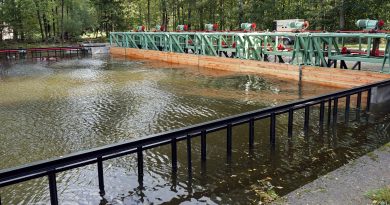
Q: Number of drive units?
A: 7